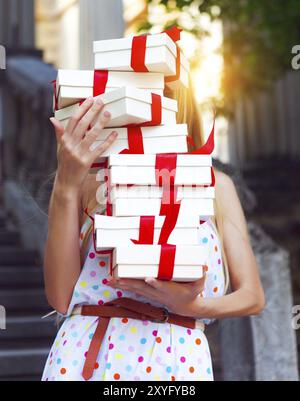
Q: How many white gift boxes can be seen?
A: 8